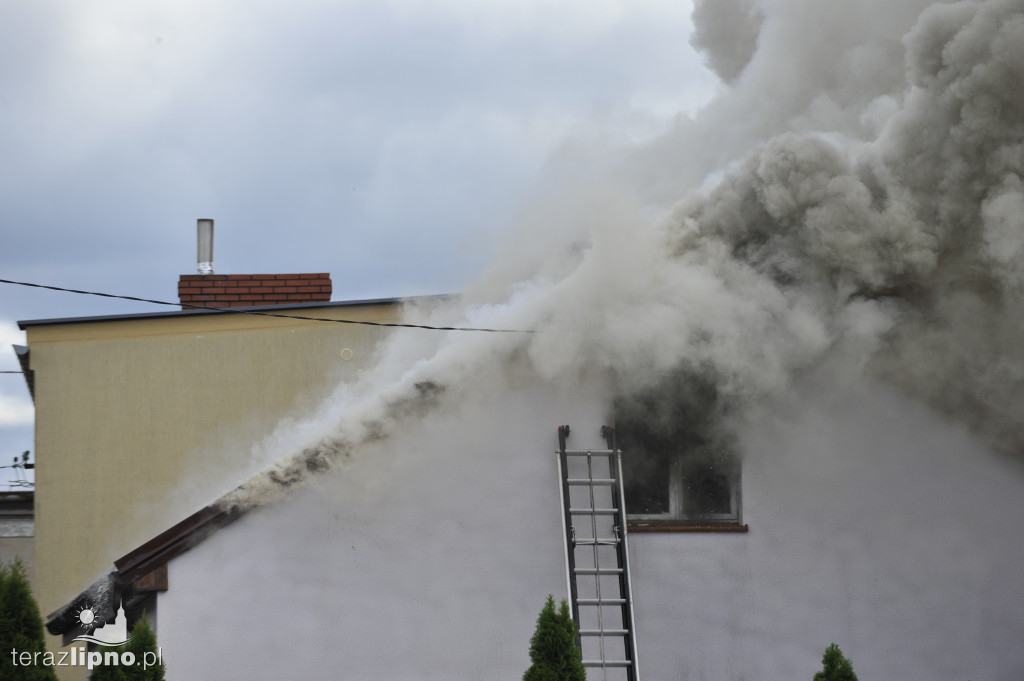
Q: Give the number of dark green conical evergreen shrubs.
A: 4